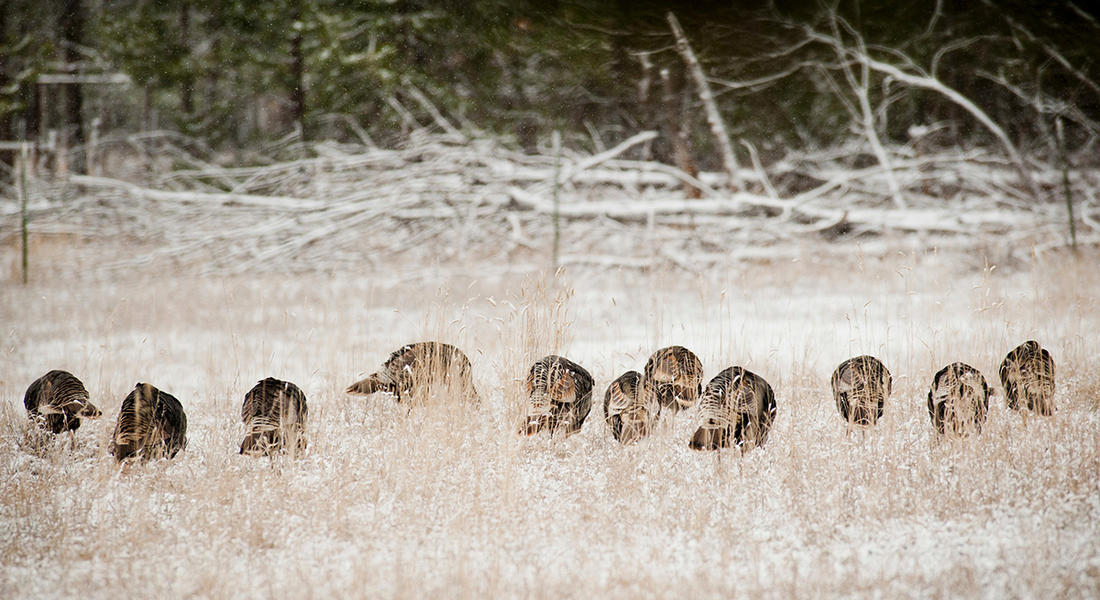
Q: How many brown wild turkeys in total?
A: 11